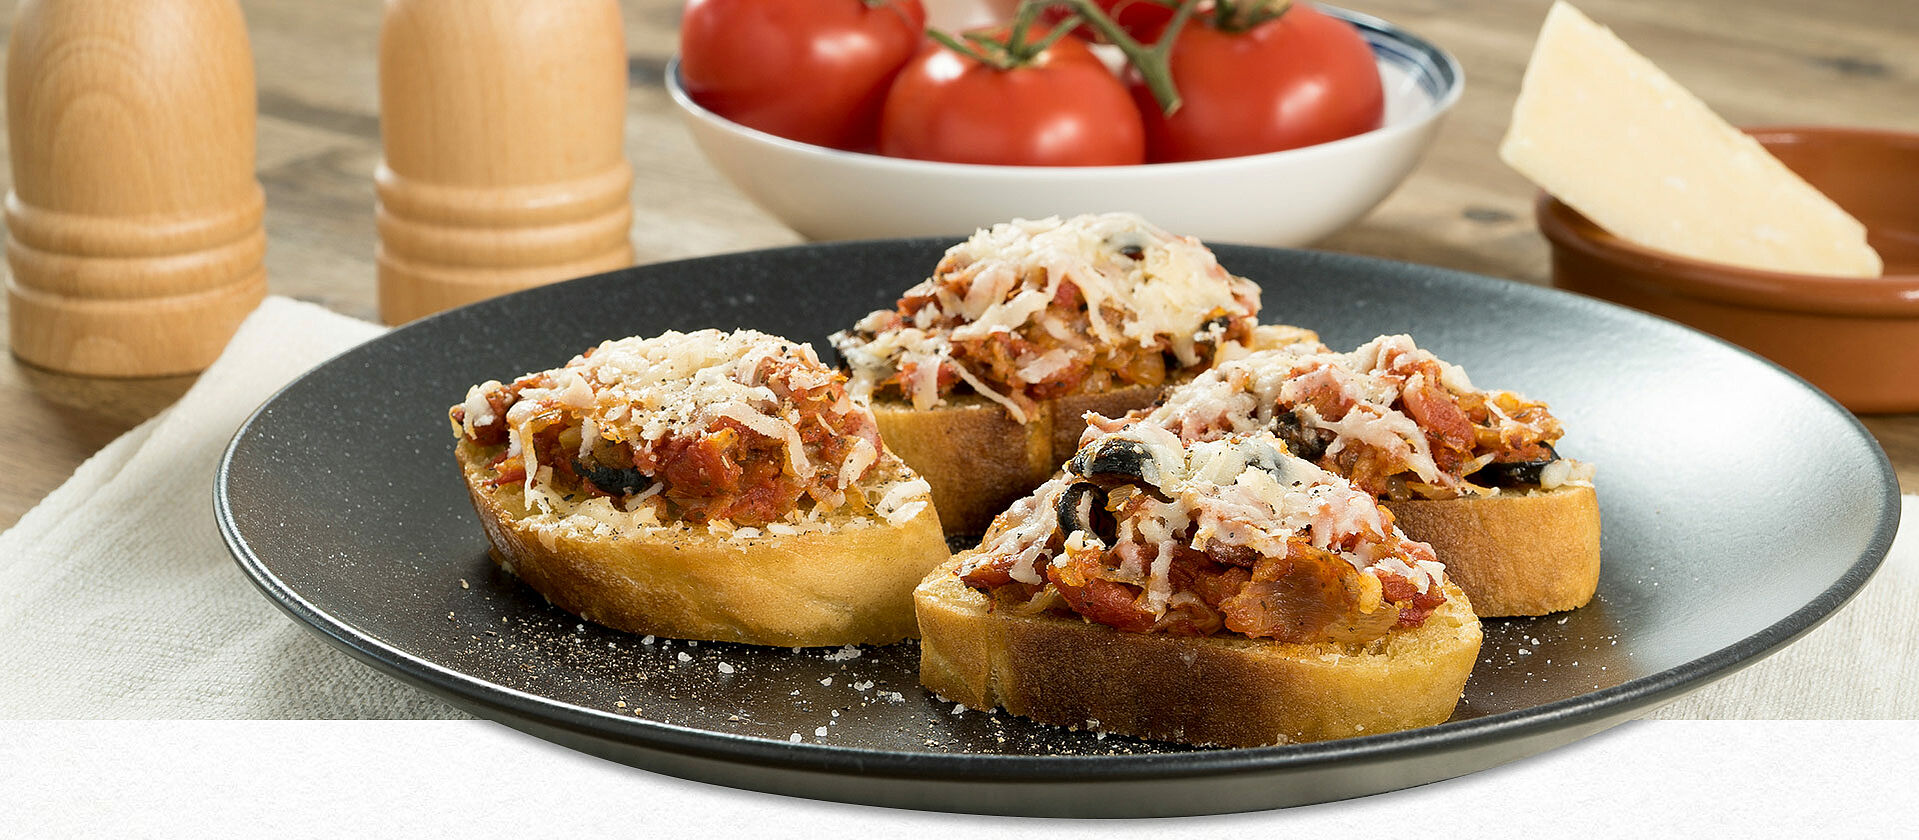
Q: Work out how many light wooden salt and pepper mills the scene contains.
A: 2